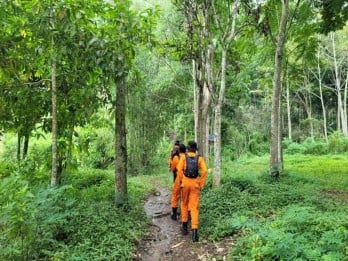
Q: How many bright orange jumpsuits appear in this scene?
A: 3